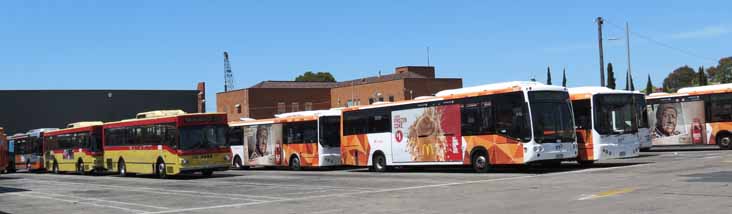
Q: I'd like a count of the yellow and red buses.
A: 2